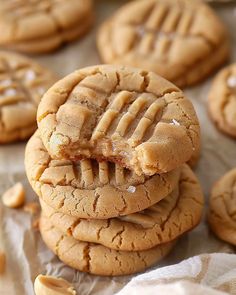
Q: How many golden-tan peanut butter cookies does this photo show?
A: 9